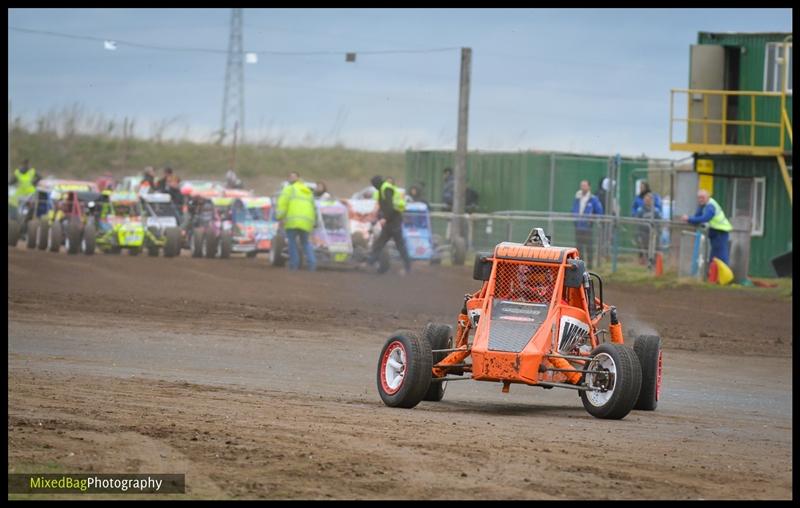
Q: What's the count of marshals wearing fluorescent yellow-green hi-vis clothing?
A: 4